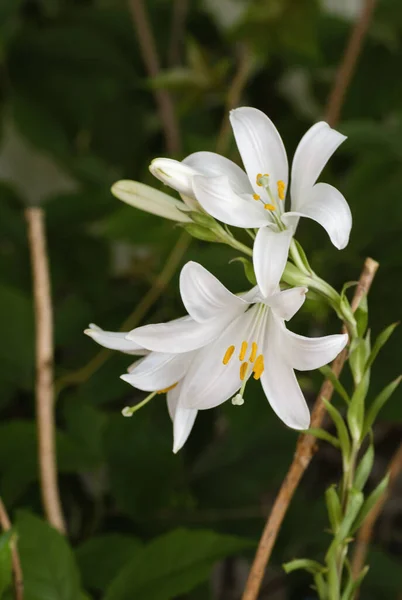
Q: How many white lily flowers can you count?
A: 3